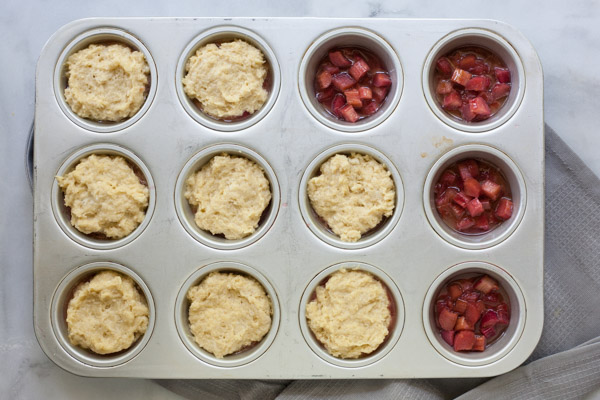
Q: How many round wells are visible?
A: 12